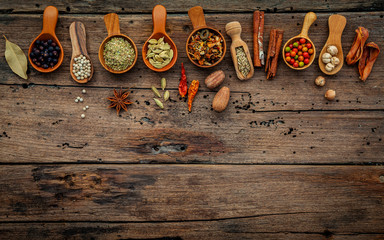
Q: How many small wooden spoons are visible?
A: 8